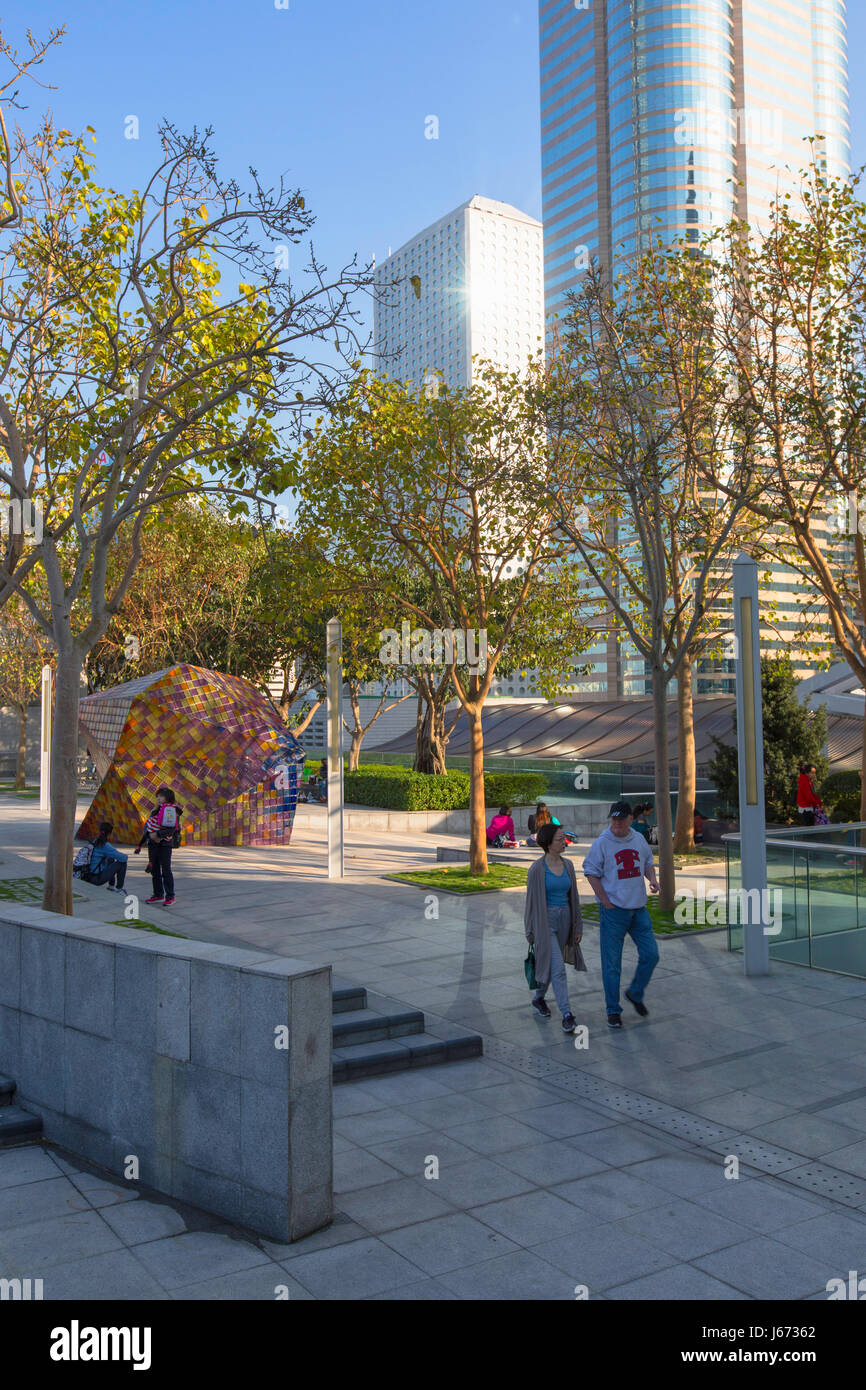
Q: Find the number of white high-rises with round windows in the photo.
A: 1